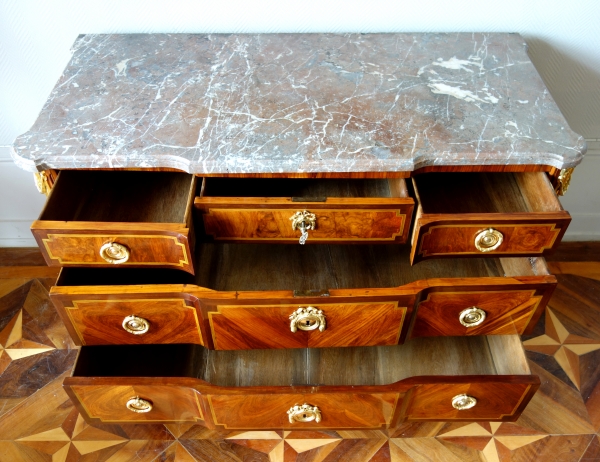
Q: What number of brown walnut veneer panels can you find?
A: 9